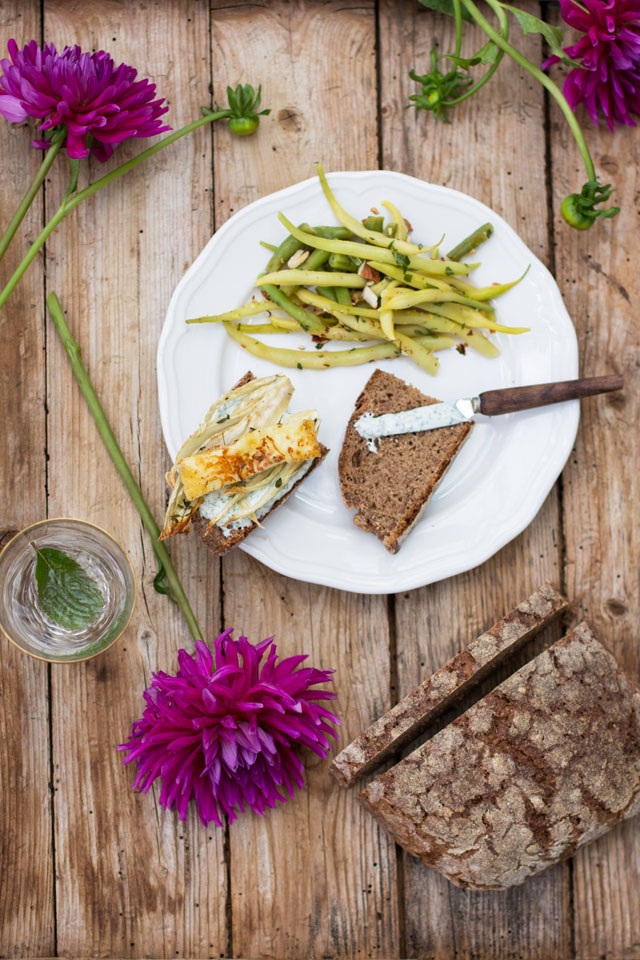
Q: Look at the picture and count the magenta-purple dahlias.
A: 3